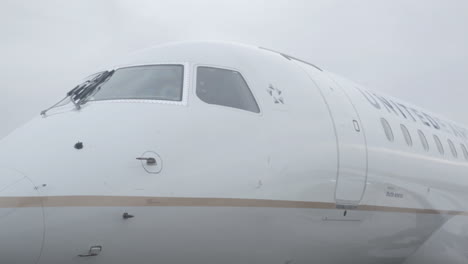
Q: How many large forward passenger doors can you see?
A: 1